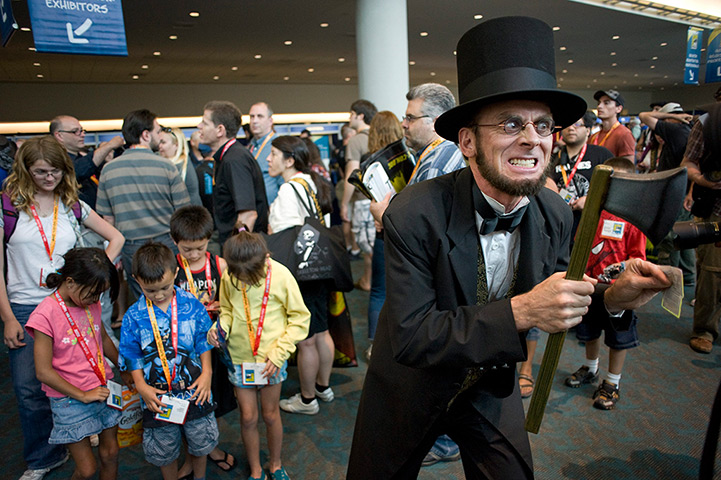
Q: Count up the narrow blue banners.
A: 2